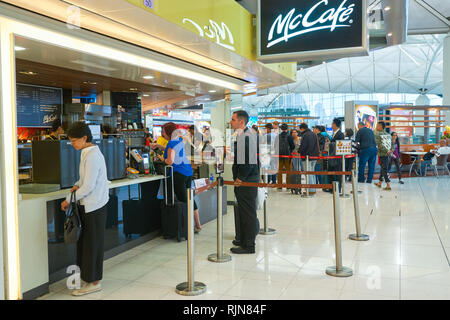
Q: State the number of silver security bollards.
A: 8